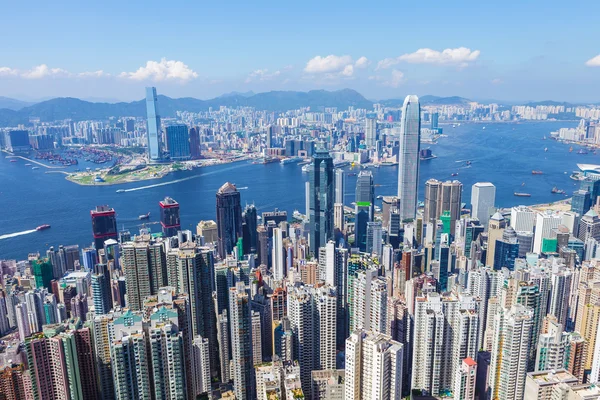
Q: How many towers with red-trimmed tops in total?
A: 2